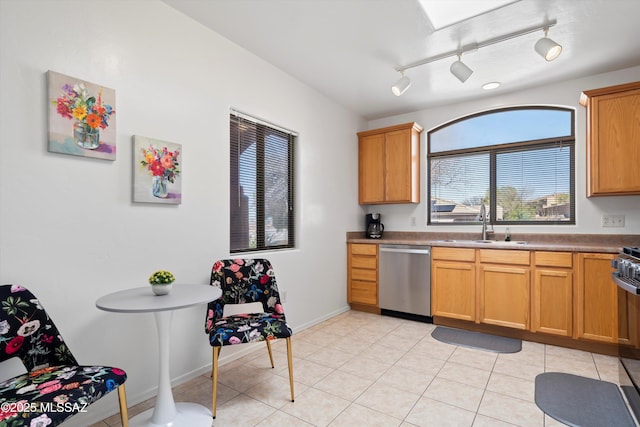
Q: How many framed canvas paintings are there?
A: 2